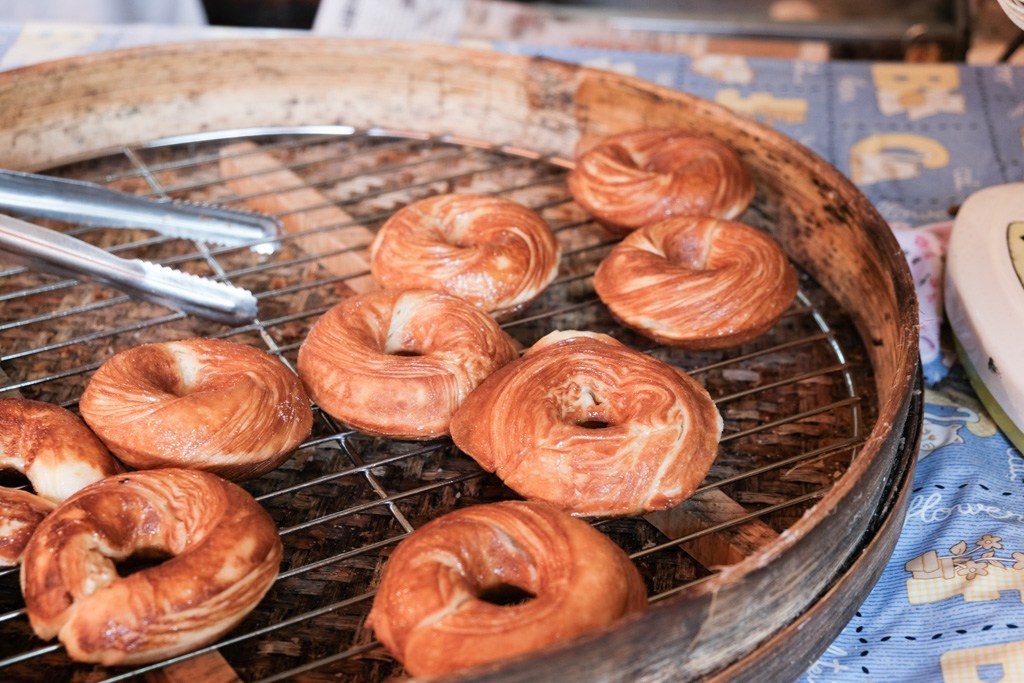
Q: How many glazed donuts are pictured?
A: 9